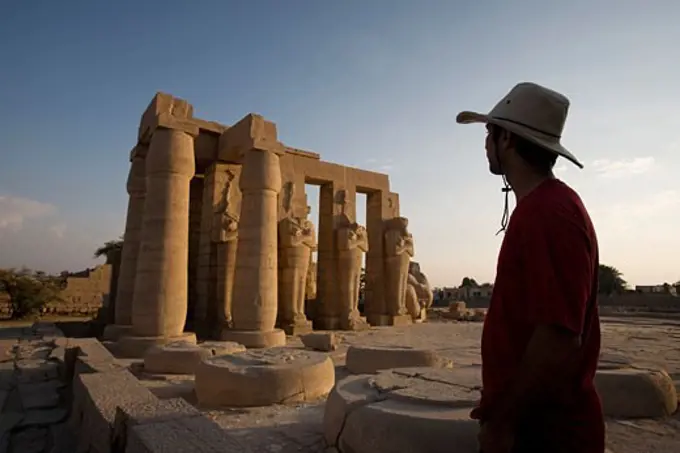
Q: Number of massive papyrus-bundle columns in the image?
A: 3